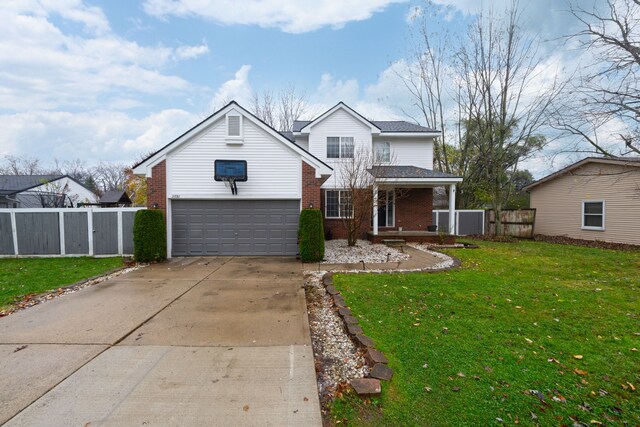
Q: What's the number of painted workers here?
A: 0